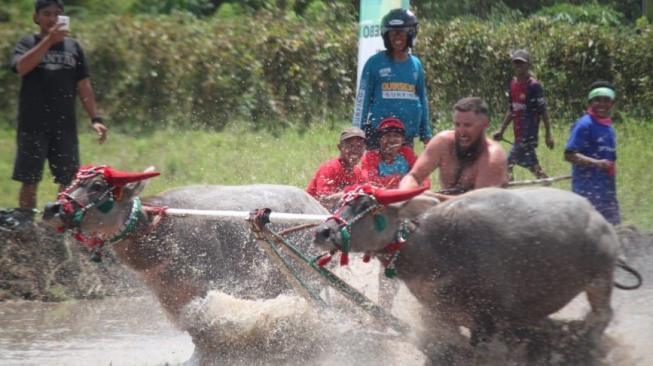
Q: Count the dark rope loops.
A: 1